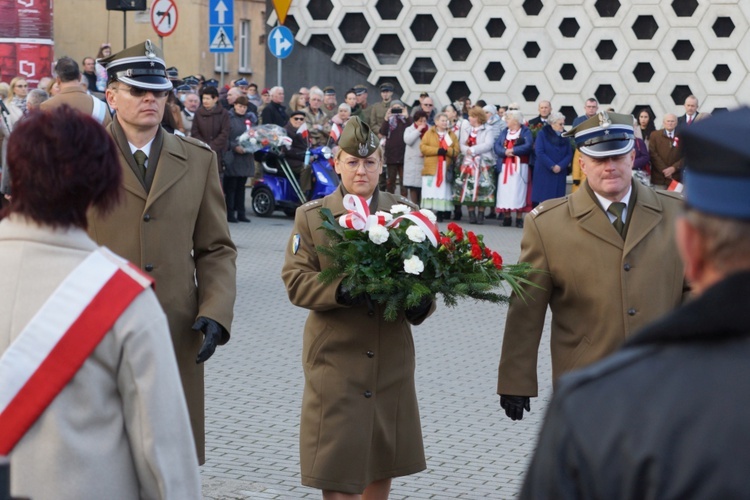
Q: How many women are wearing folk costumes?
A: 3